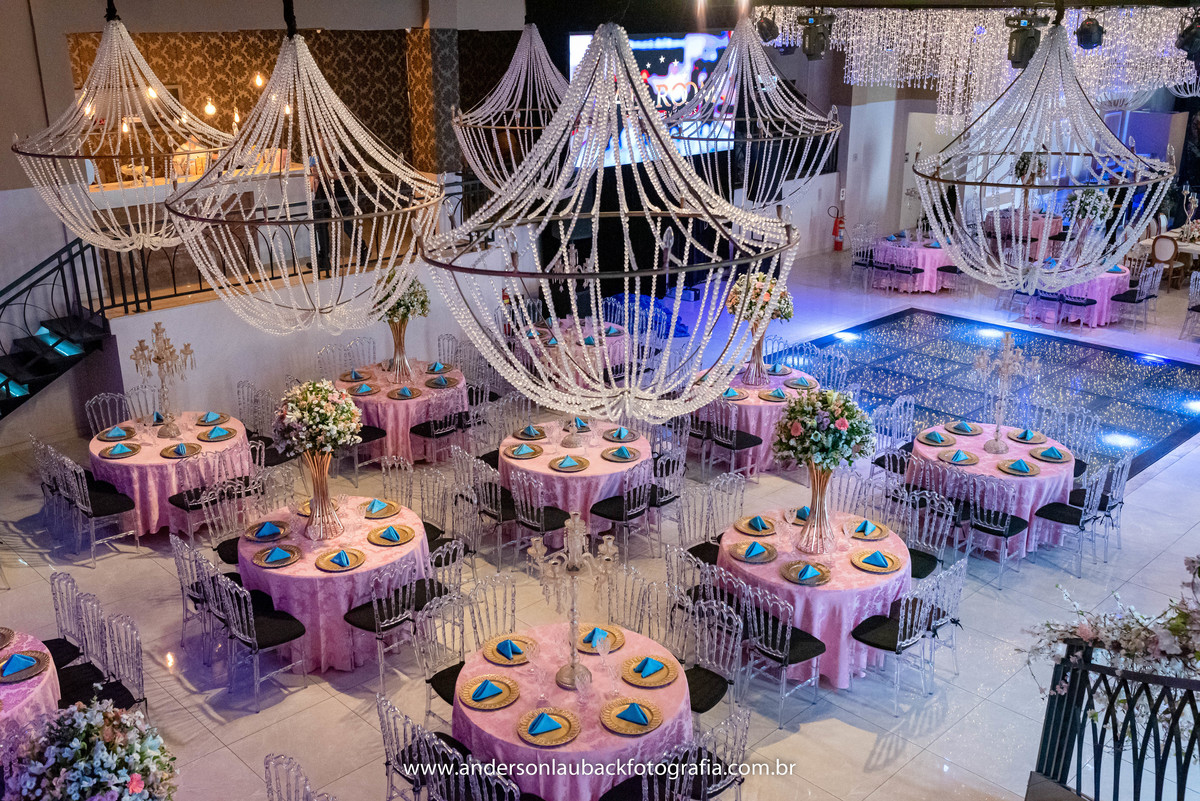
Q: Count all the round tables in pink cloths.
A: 13